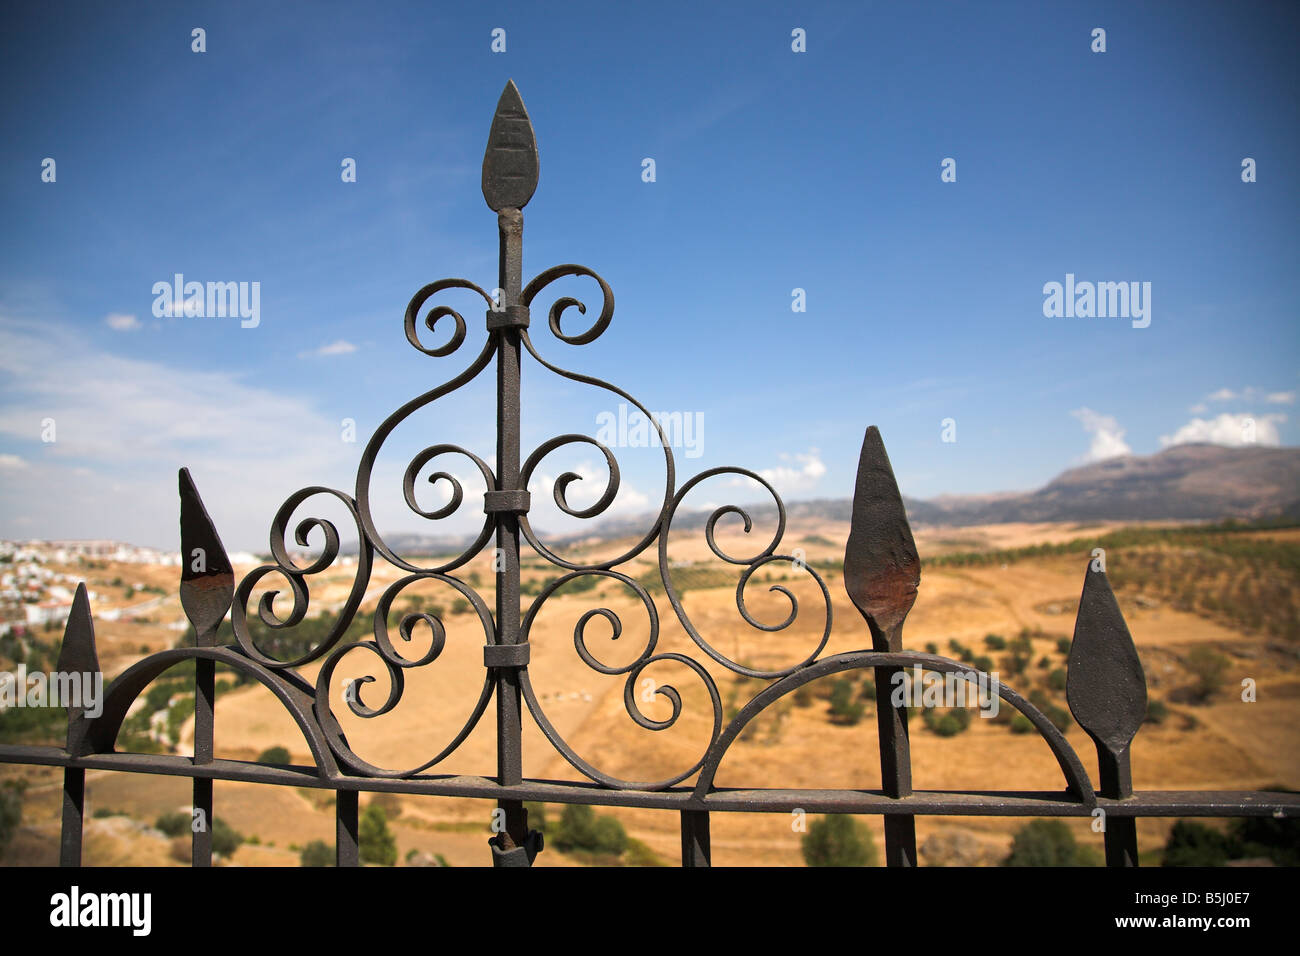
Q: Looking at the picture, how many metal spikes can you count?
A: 5